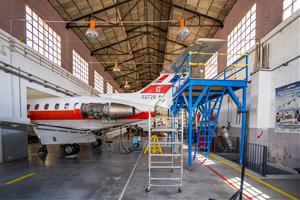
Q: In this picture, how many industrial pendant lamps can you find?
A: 4